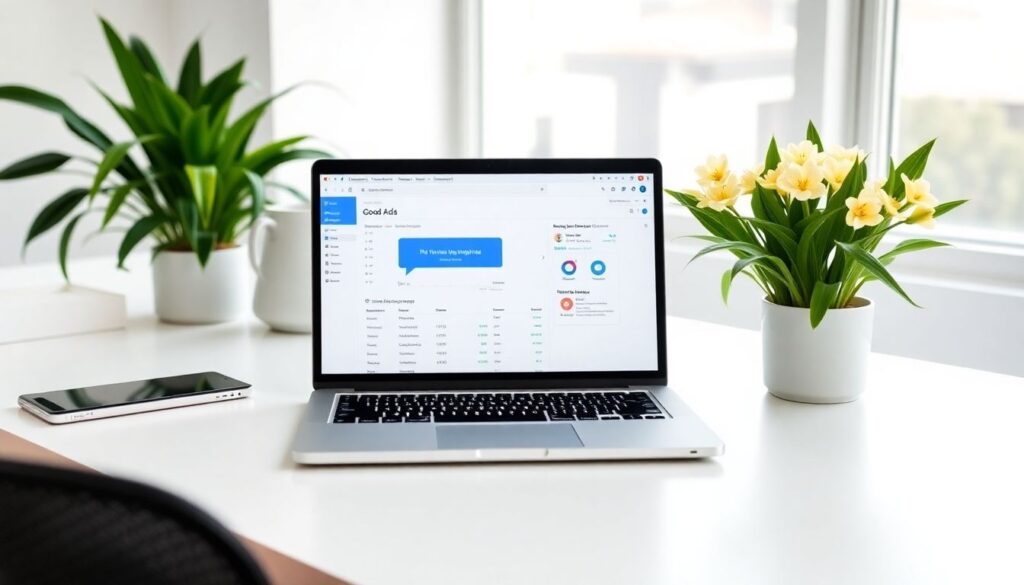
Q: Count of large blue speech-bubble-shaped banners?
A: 1